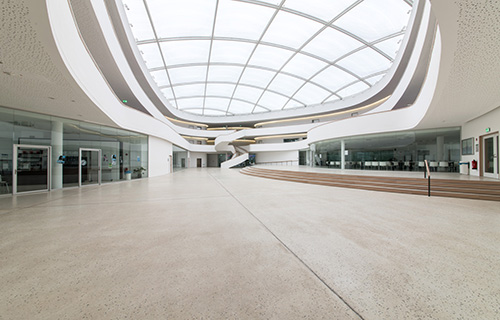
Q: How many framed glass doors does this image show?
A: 3